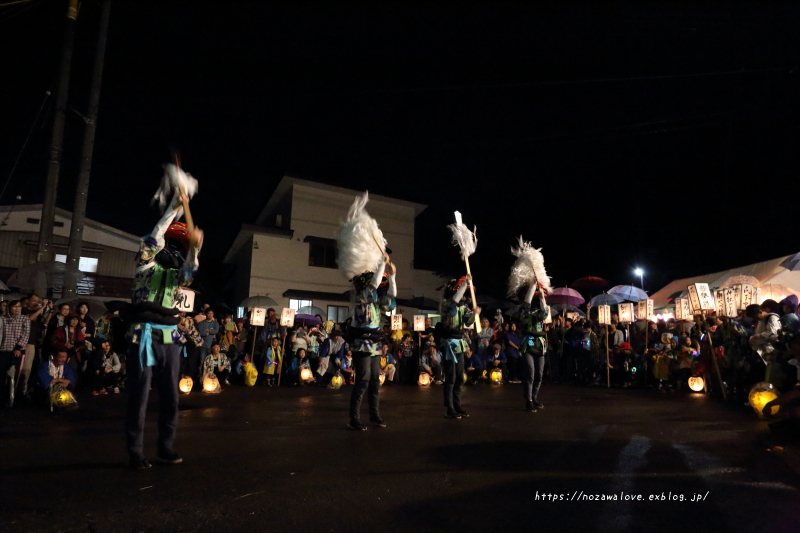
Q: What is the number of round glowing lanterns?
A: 11